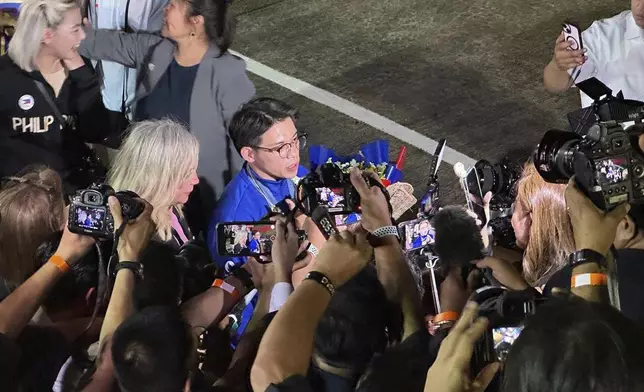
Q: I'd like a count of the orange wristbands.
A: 4